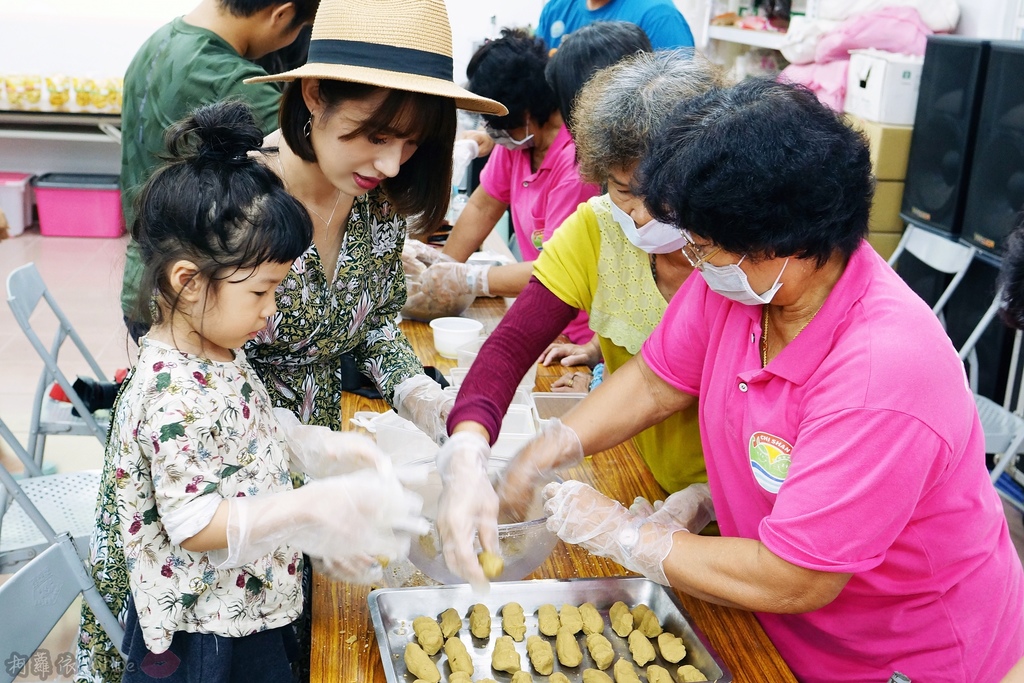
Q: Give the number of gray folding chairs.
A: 5